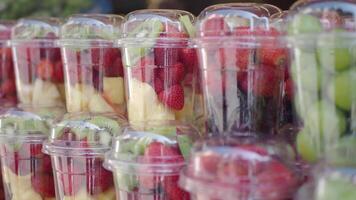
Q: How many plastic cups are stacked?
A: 11